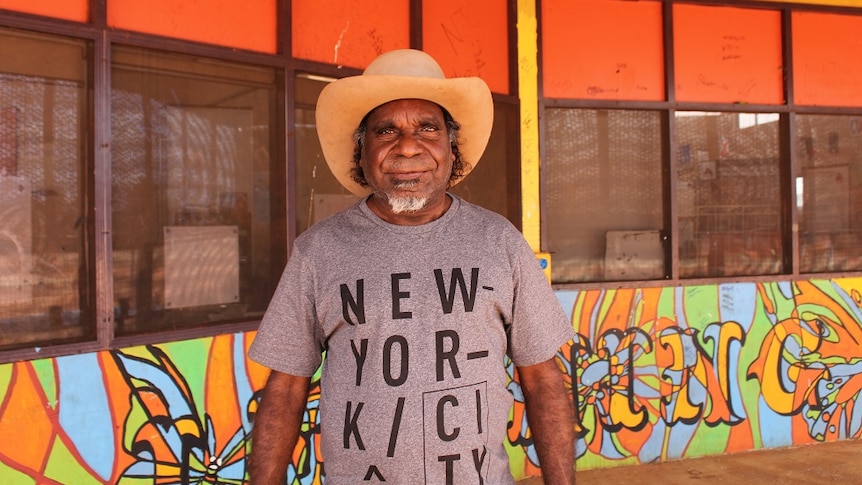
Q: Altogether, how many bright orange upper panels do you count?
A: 7